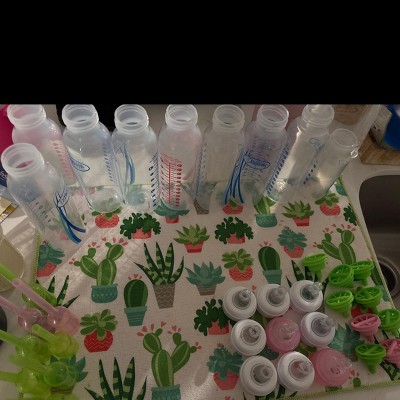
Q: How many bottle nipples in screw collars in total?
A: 9